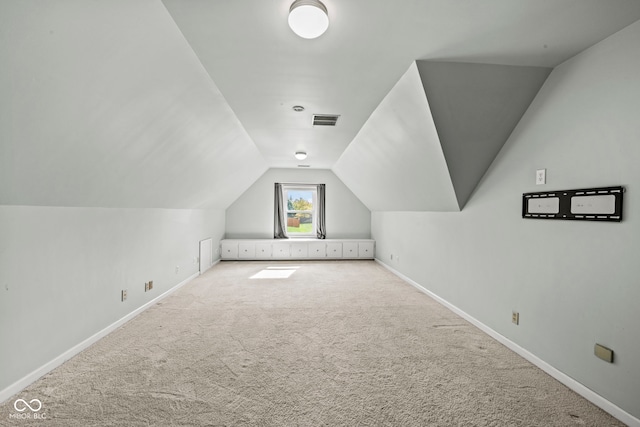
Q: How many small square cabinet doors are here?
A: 9